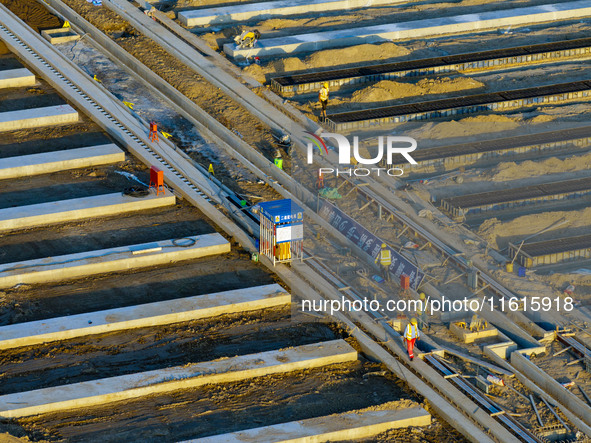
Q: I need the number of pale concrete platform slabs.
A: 10